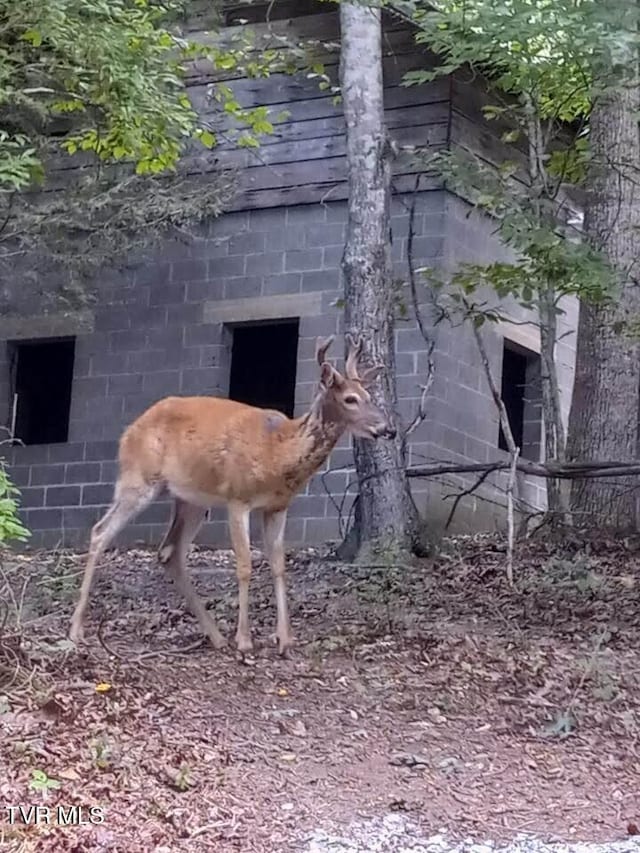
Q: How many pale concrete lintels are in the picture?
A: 3